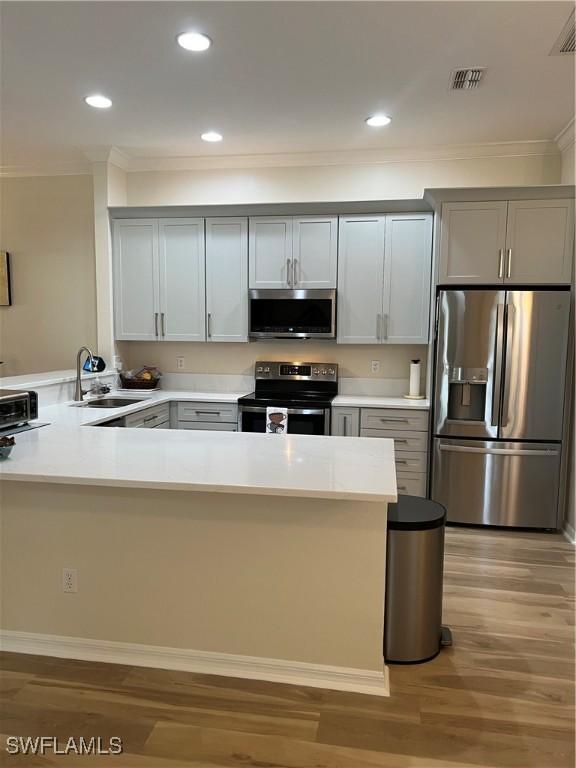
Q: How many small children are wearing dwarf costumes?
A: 0